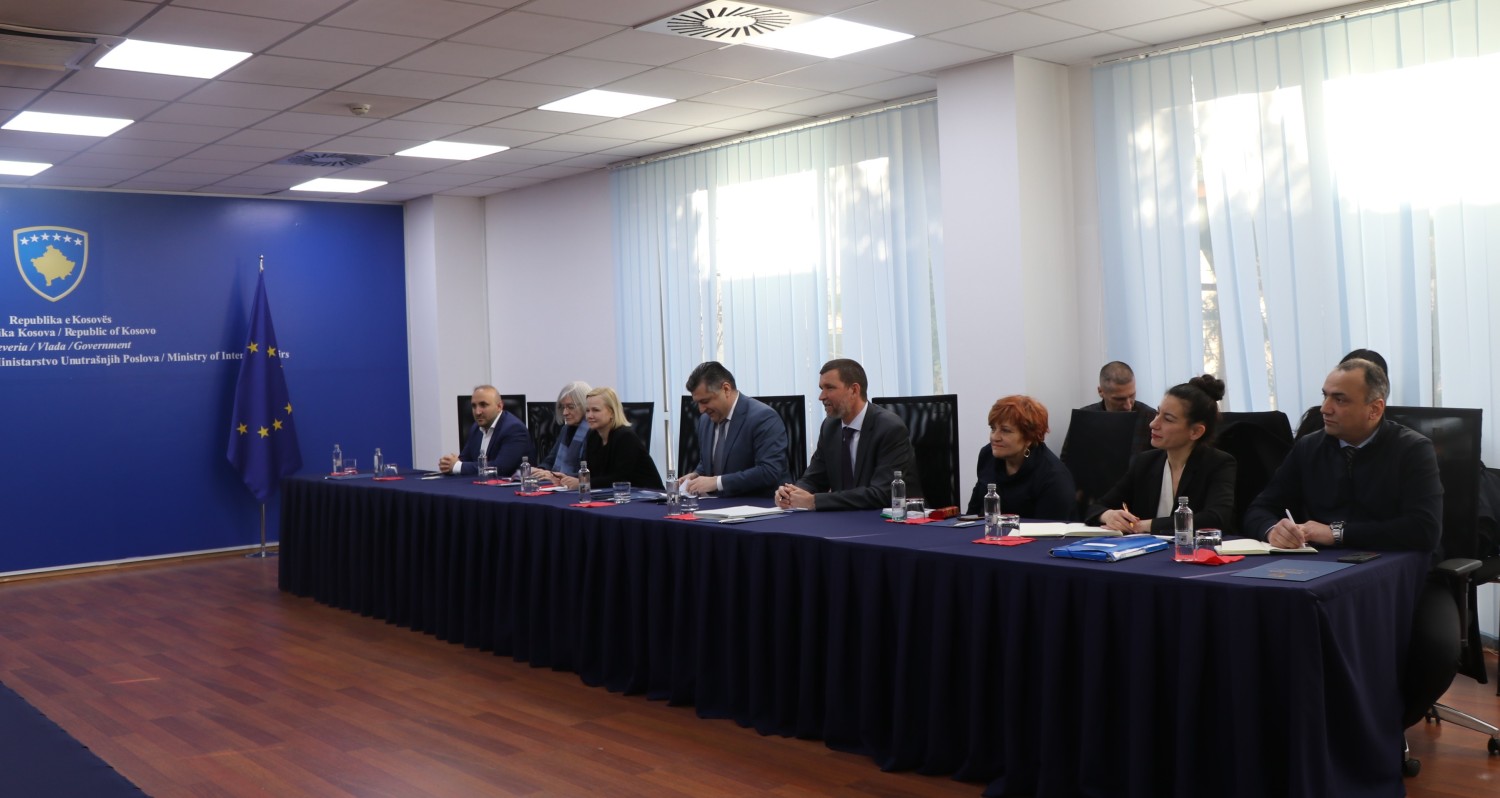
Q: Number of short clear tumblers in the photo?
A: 9